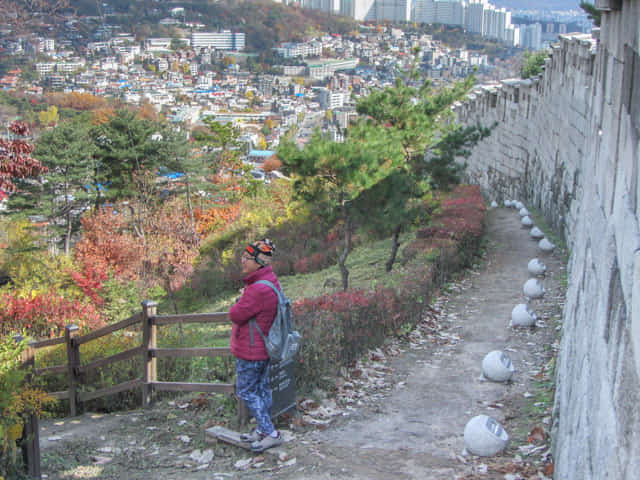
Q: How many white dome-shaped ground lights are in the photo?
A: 13